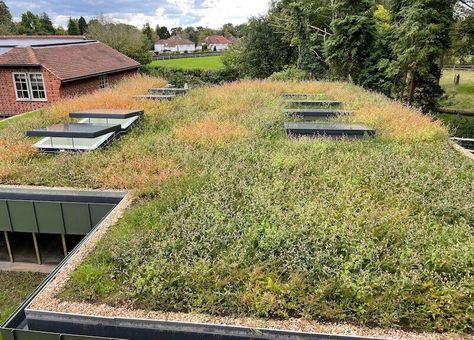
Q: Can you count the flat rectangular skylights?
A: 8